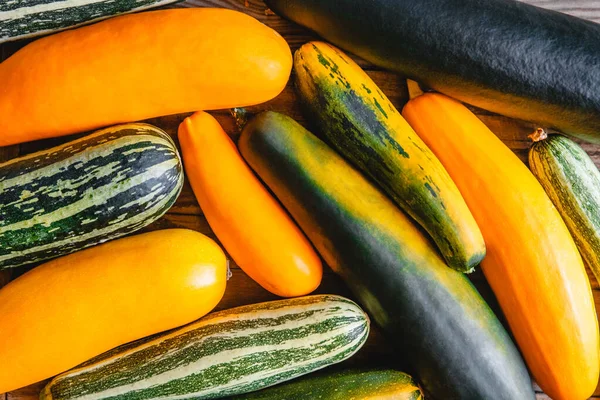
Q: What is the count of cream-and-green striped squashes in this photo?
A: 4